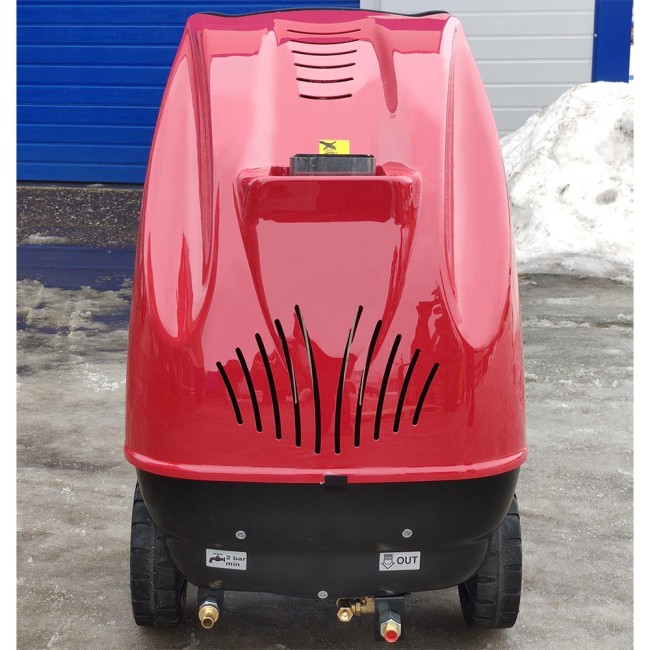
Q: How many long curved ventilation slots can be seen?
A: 10